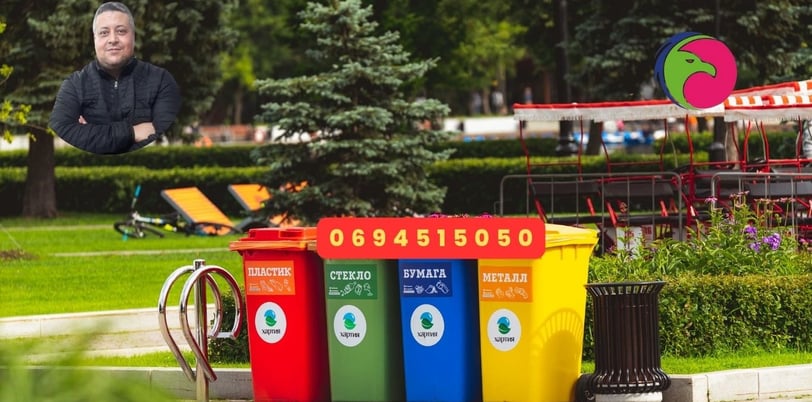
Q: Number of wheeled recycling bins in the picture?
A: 4